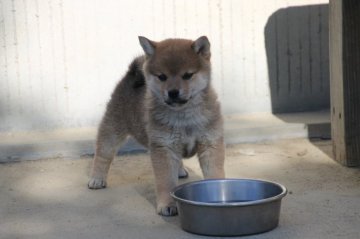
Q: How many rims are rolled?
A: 1